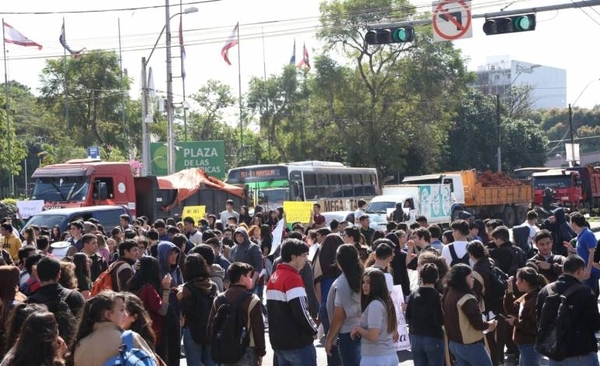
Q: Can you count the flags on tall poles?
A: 6